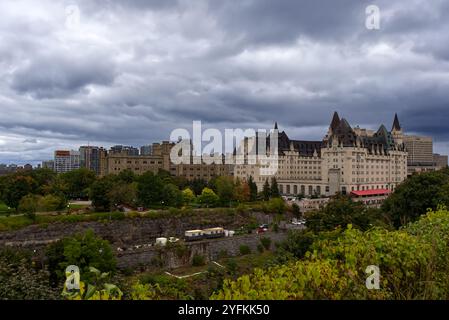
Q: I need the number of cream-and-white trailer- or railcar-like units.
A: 2